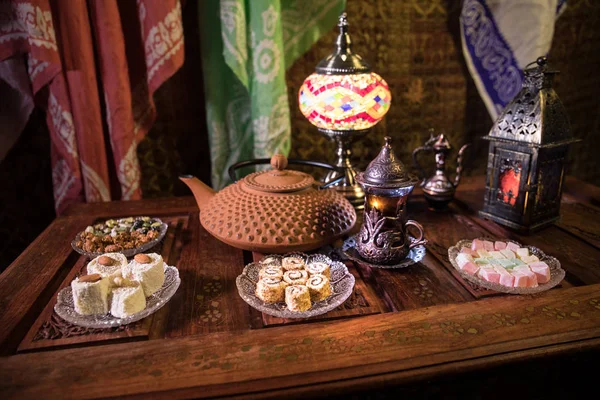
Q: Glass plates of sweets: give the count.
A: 4